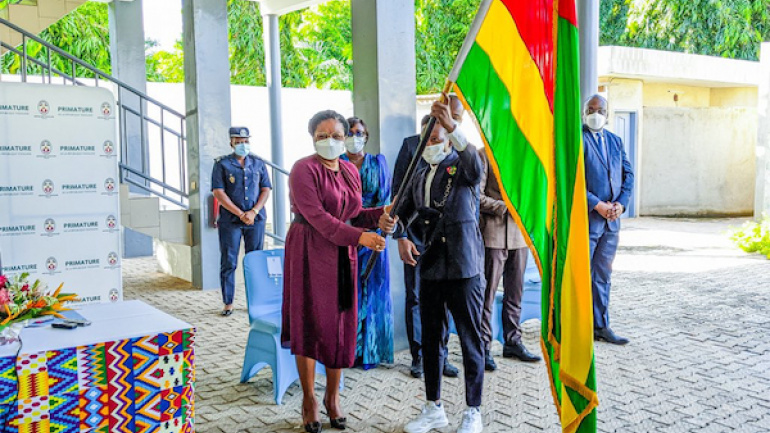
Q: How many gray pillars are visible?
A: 5